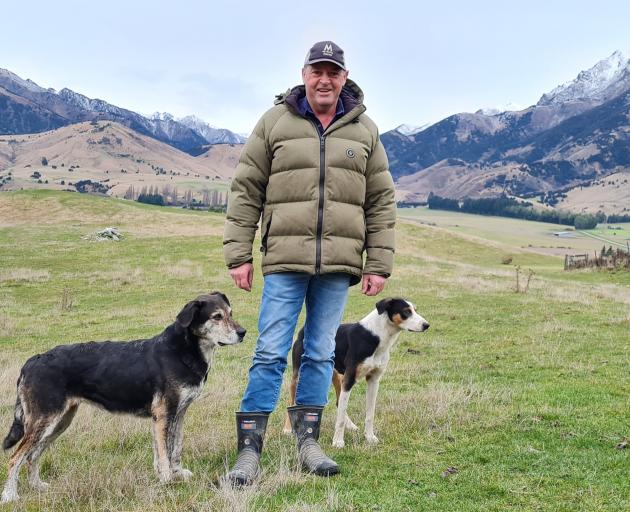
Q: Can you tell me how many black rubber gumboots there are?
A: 2